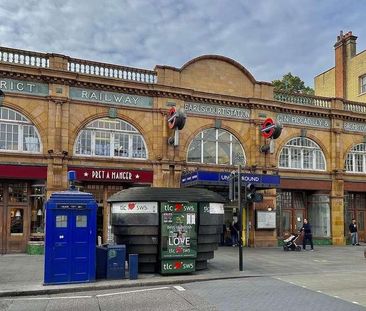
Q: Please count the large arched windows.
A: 5